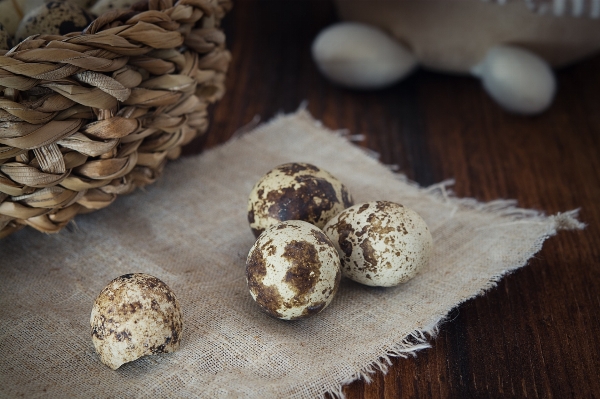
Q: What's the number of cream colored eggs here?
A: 2